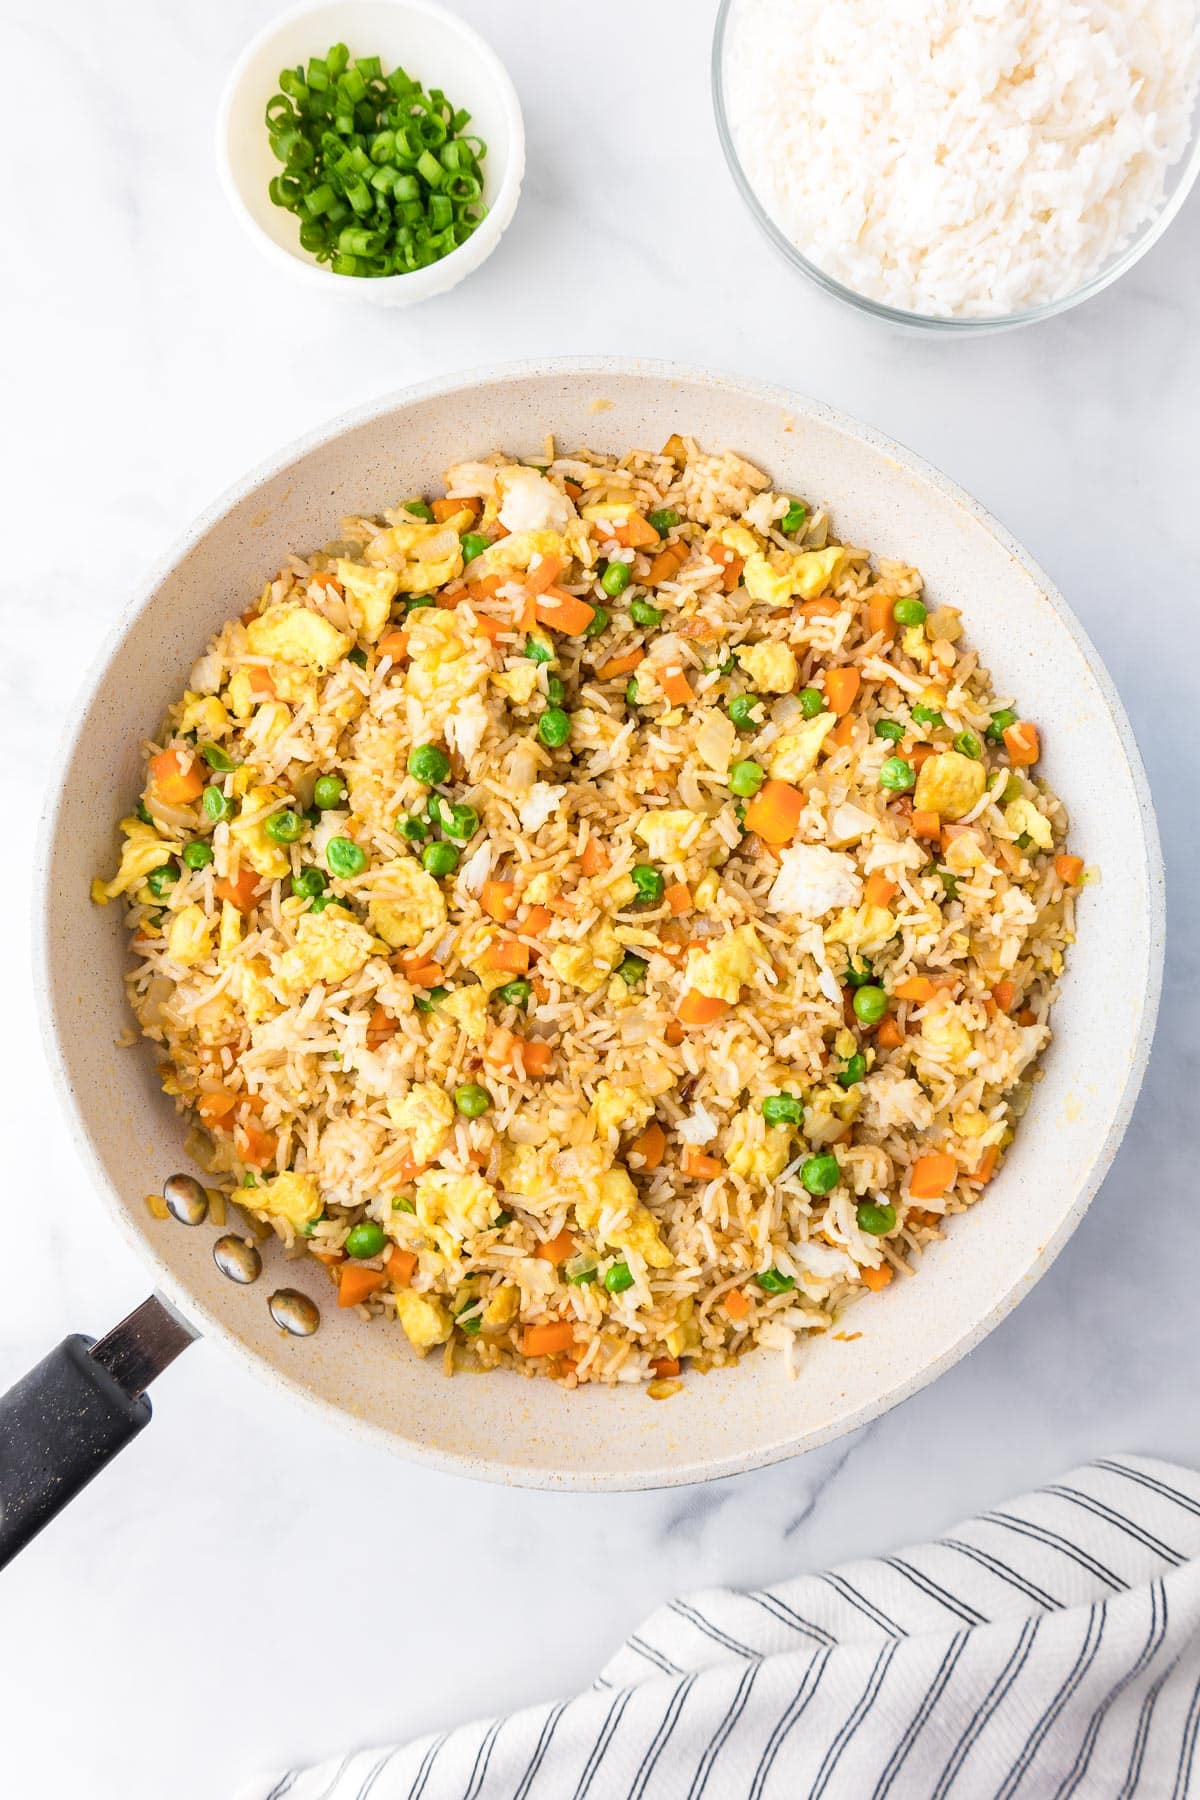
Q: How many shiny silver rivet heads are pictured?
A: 3